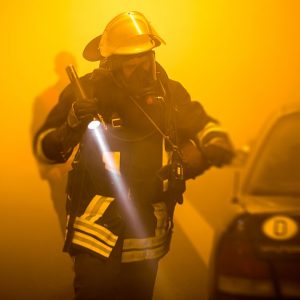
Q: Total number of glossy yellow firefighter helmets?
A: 1